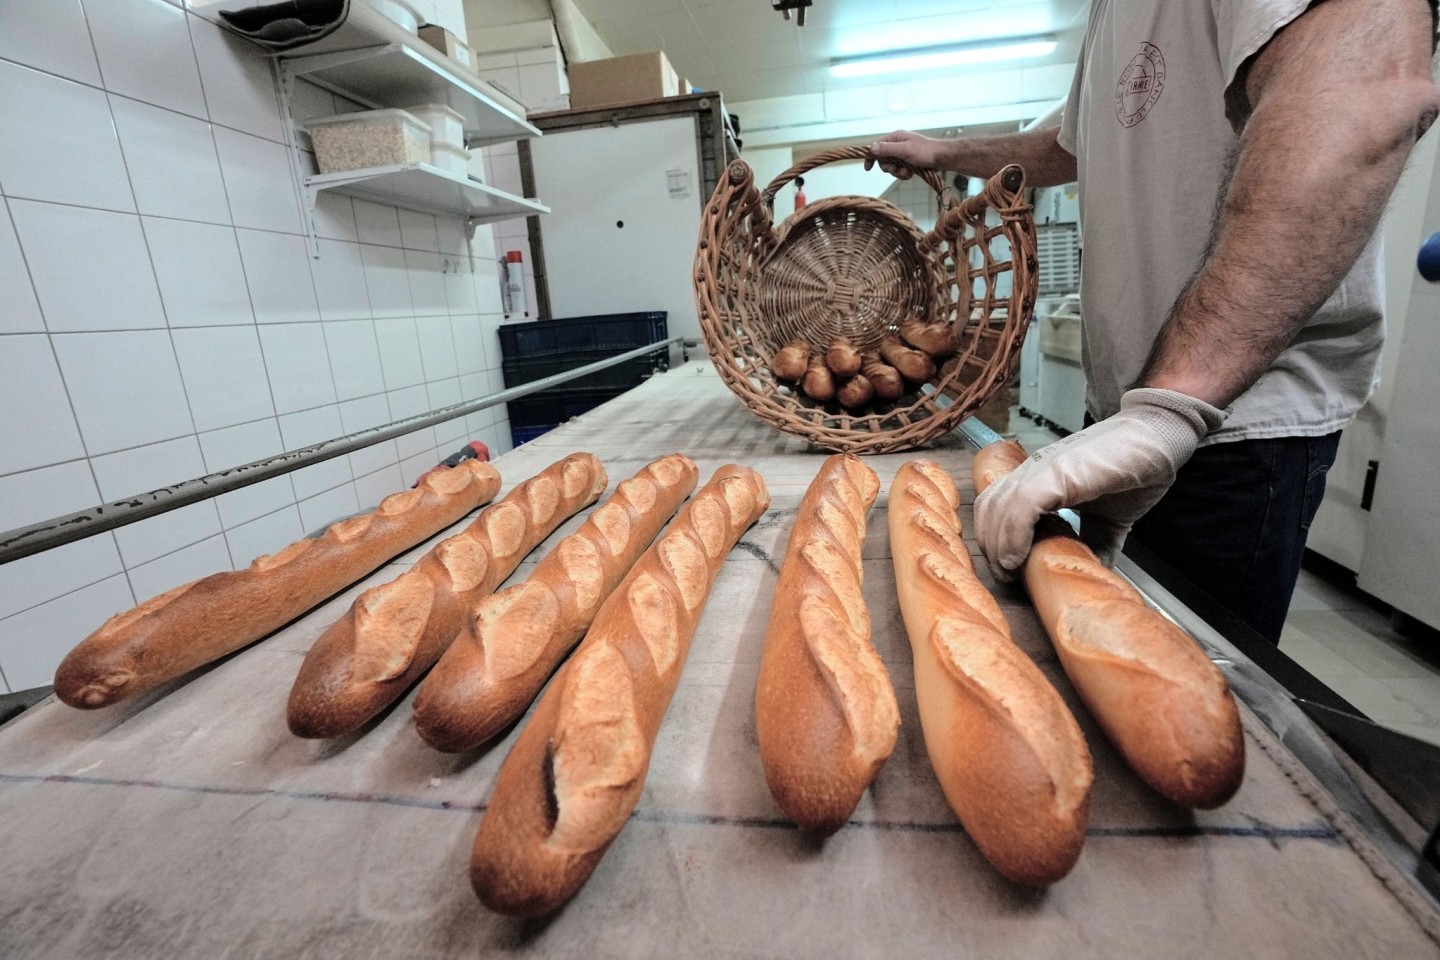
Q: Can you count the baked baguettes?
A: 14